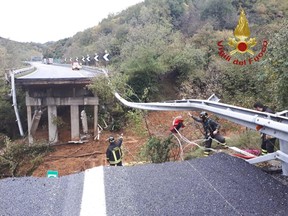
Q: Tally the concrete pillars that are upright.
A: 4